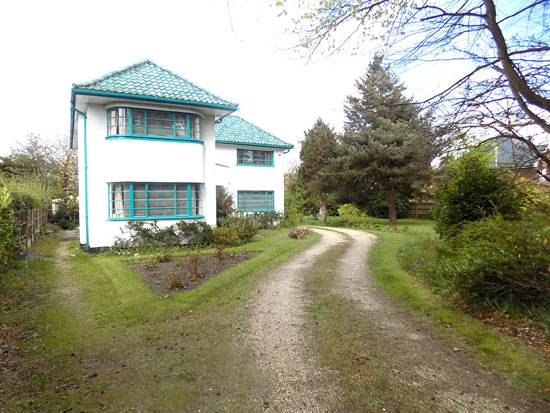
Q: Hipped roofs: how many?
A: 2